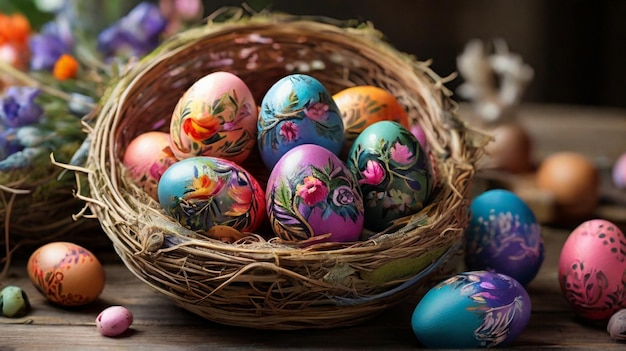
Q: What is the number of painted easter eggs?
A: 11